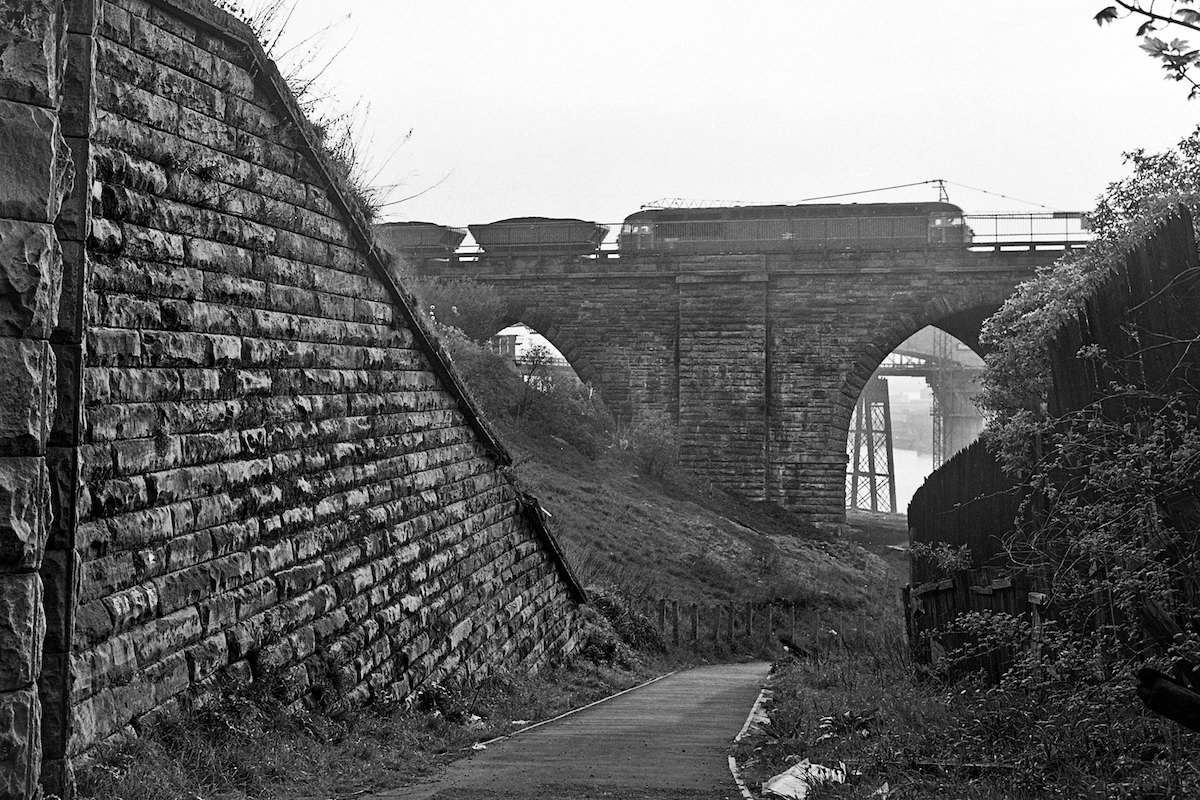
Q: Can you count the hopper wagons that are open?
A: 2